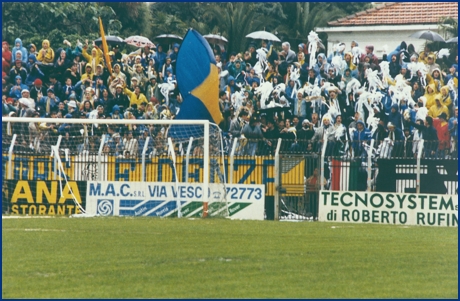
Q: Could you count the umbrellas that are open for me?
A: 7